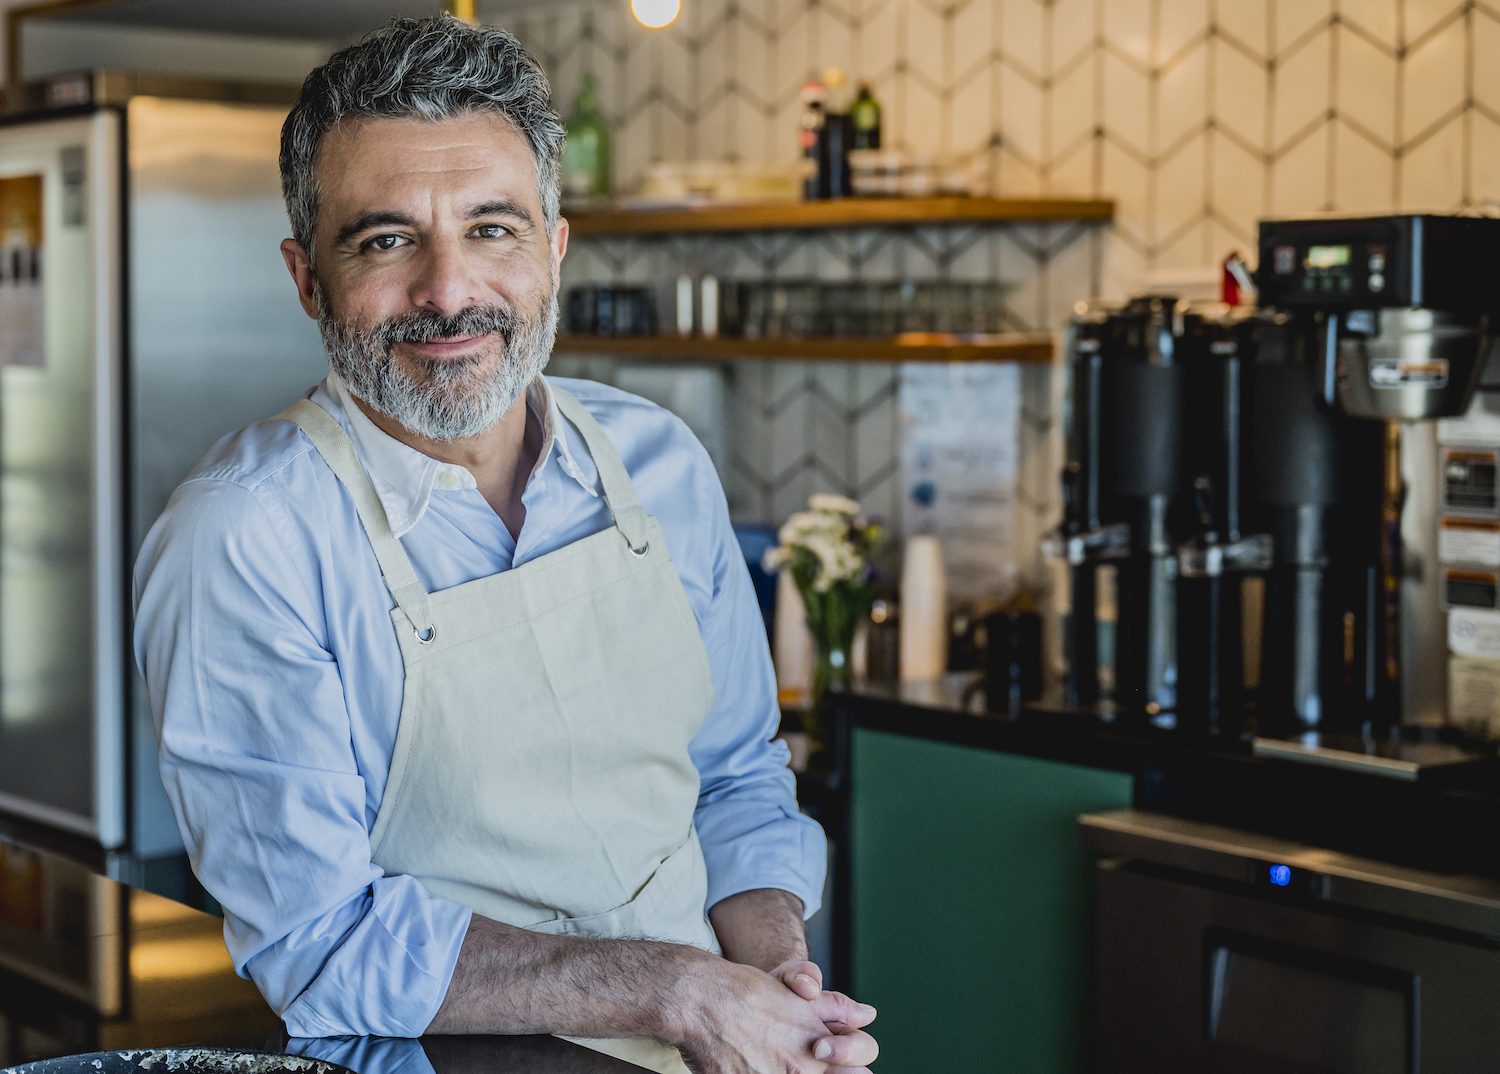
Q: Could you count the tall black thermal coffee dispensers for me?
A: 2